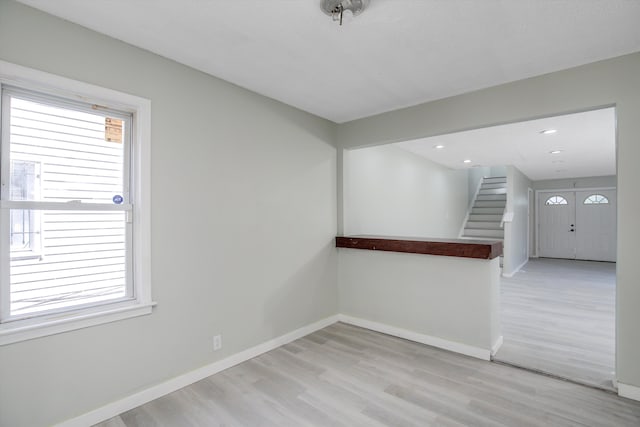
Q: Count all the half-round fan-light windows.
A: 2